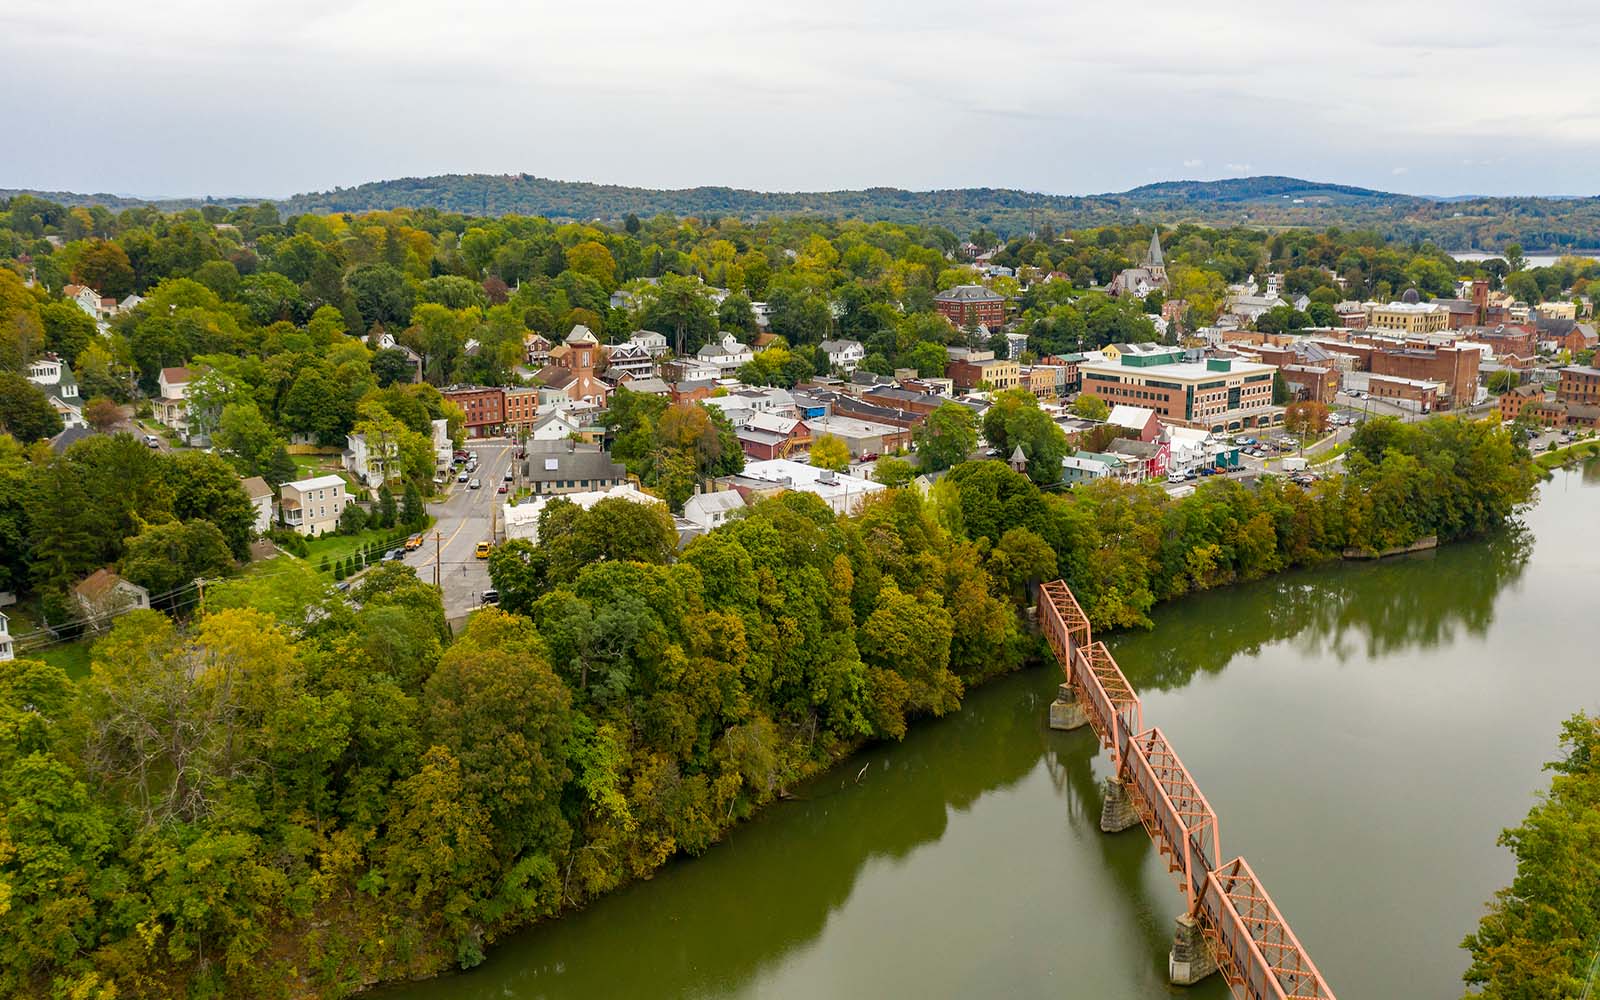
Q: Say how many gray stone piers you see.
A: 3